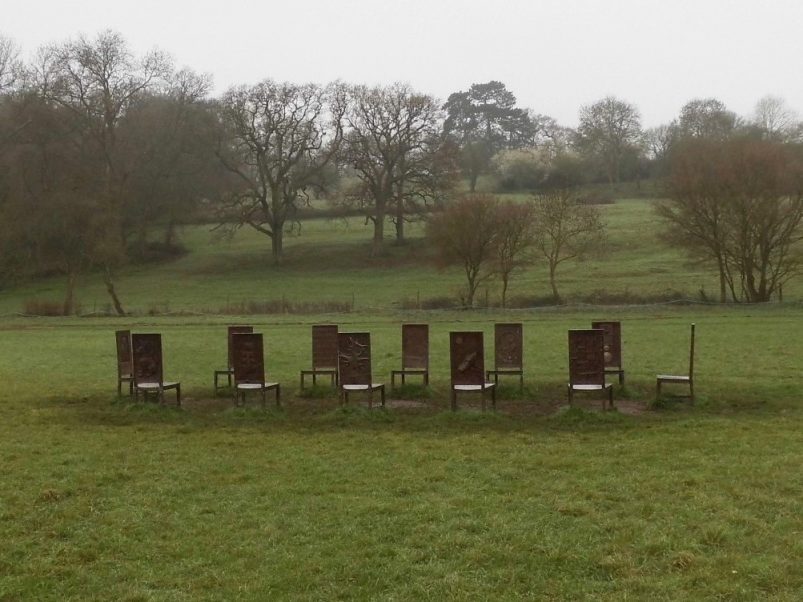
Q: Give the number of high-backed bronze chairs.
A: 12